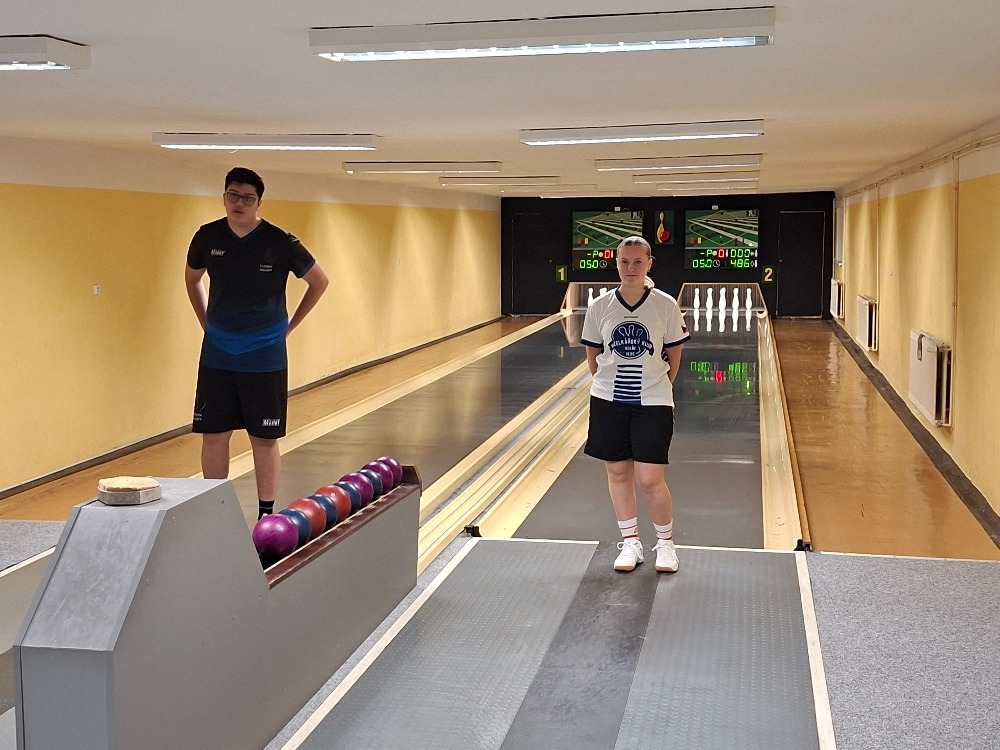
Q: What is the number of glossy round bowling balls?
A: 10